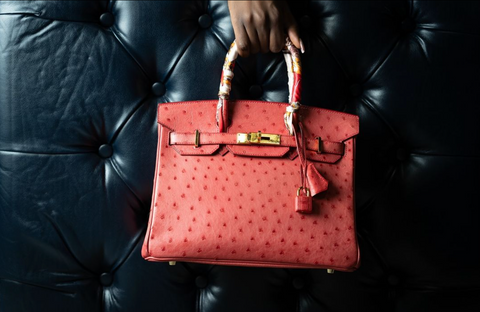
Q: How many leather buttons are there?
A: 13